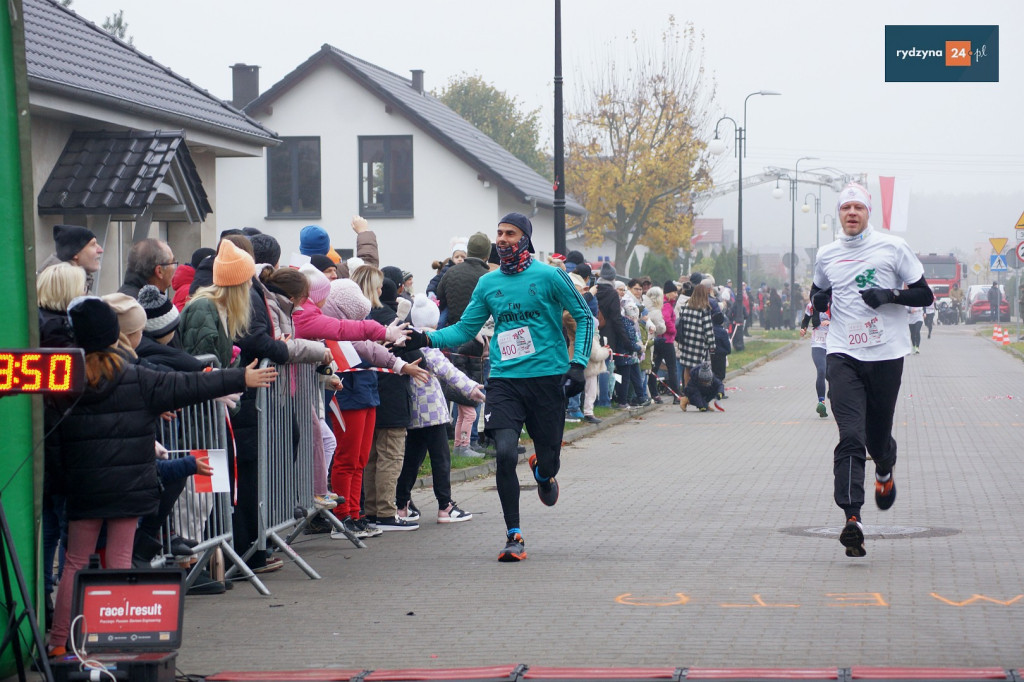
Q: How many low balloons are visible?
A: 0